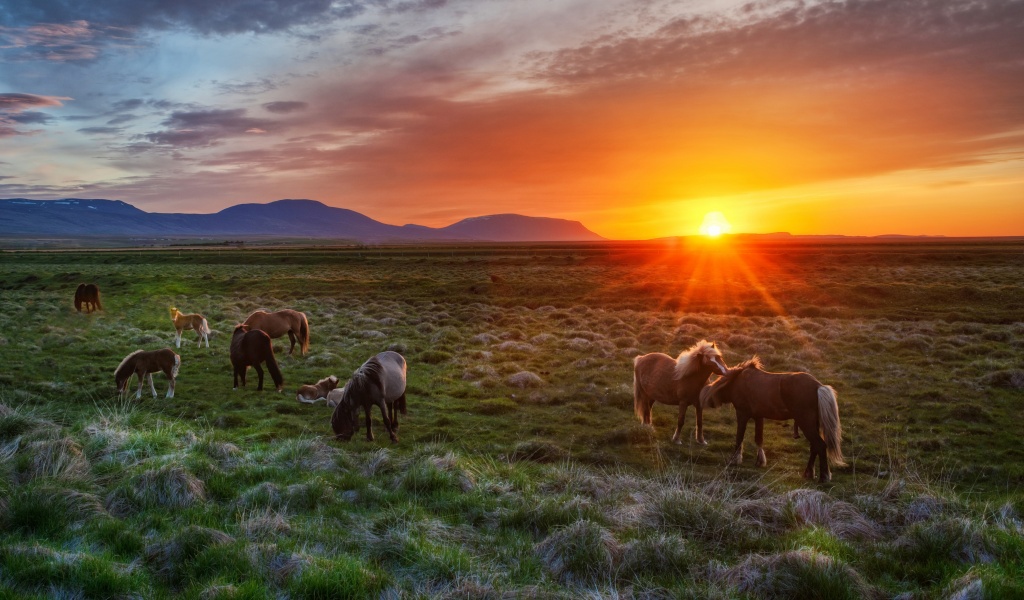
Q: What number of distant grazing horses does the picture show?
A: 1